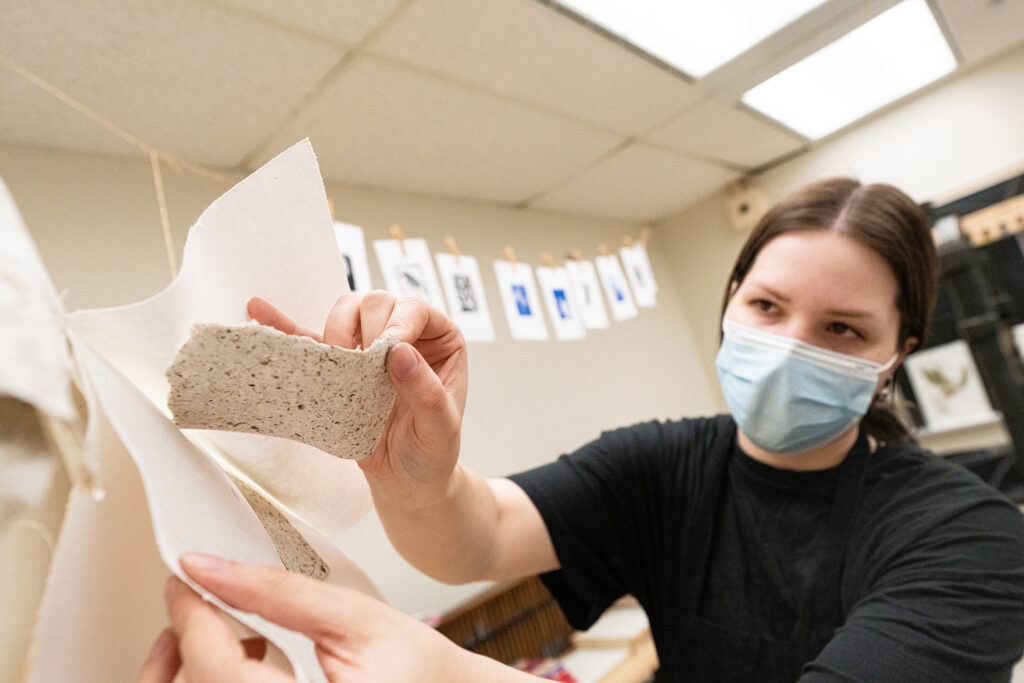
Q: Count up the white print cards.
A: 8